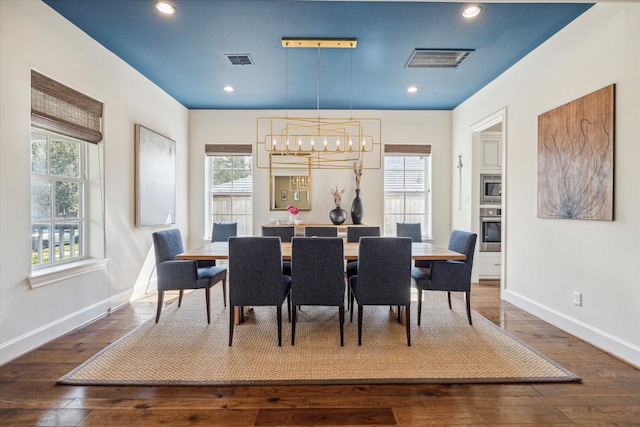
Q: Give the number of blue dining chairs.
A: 10